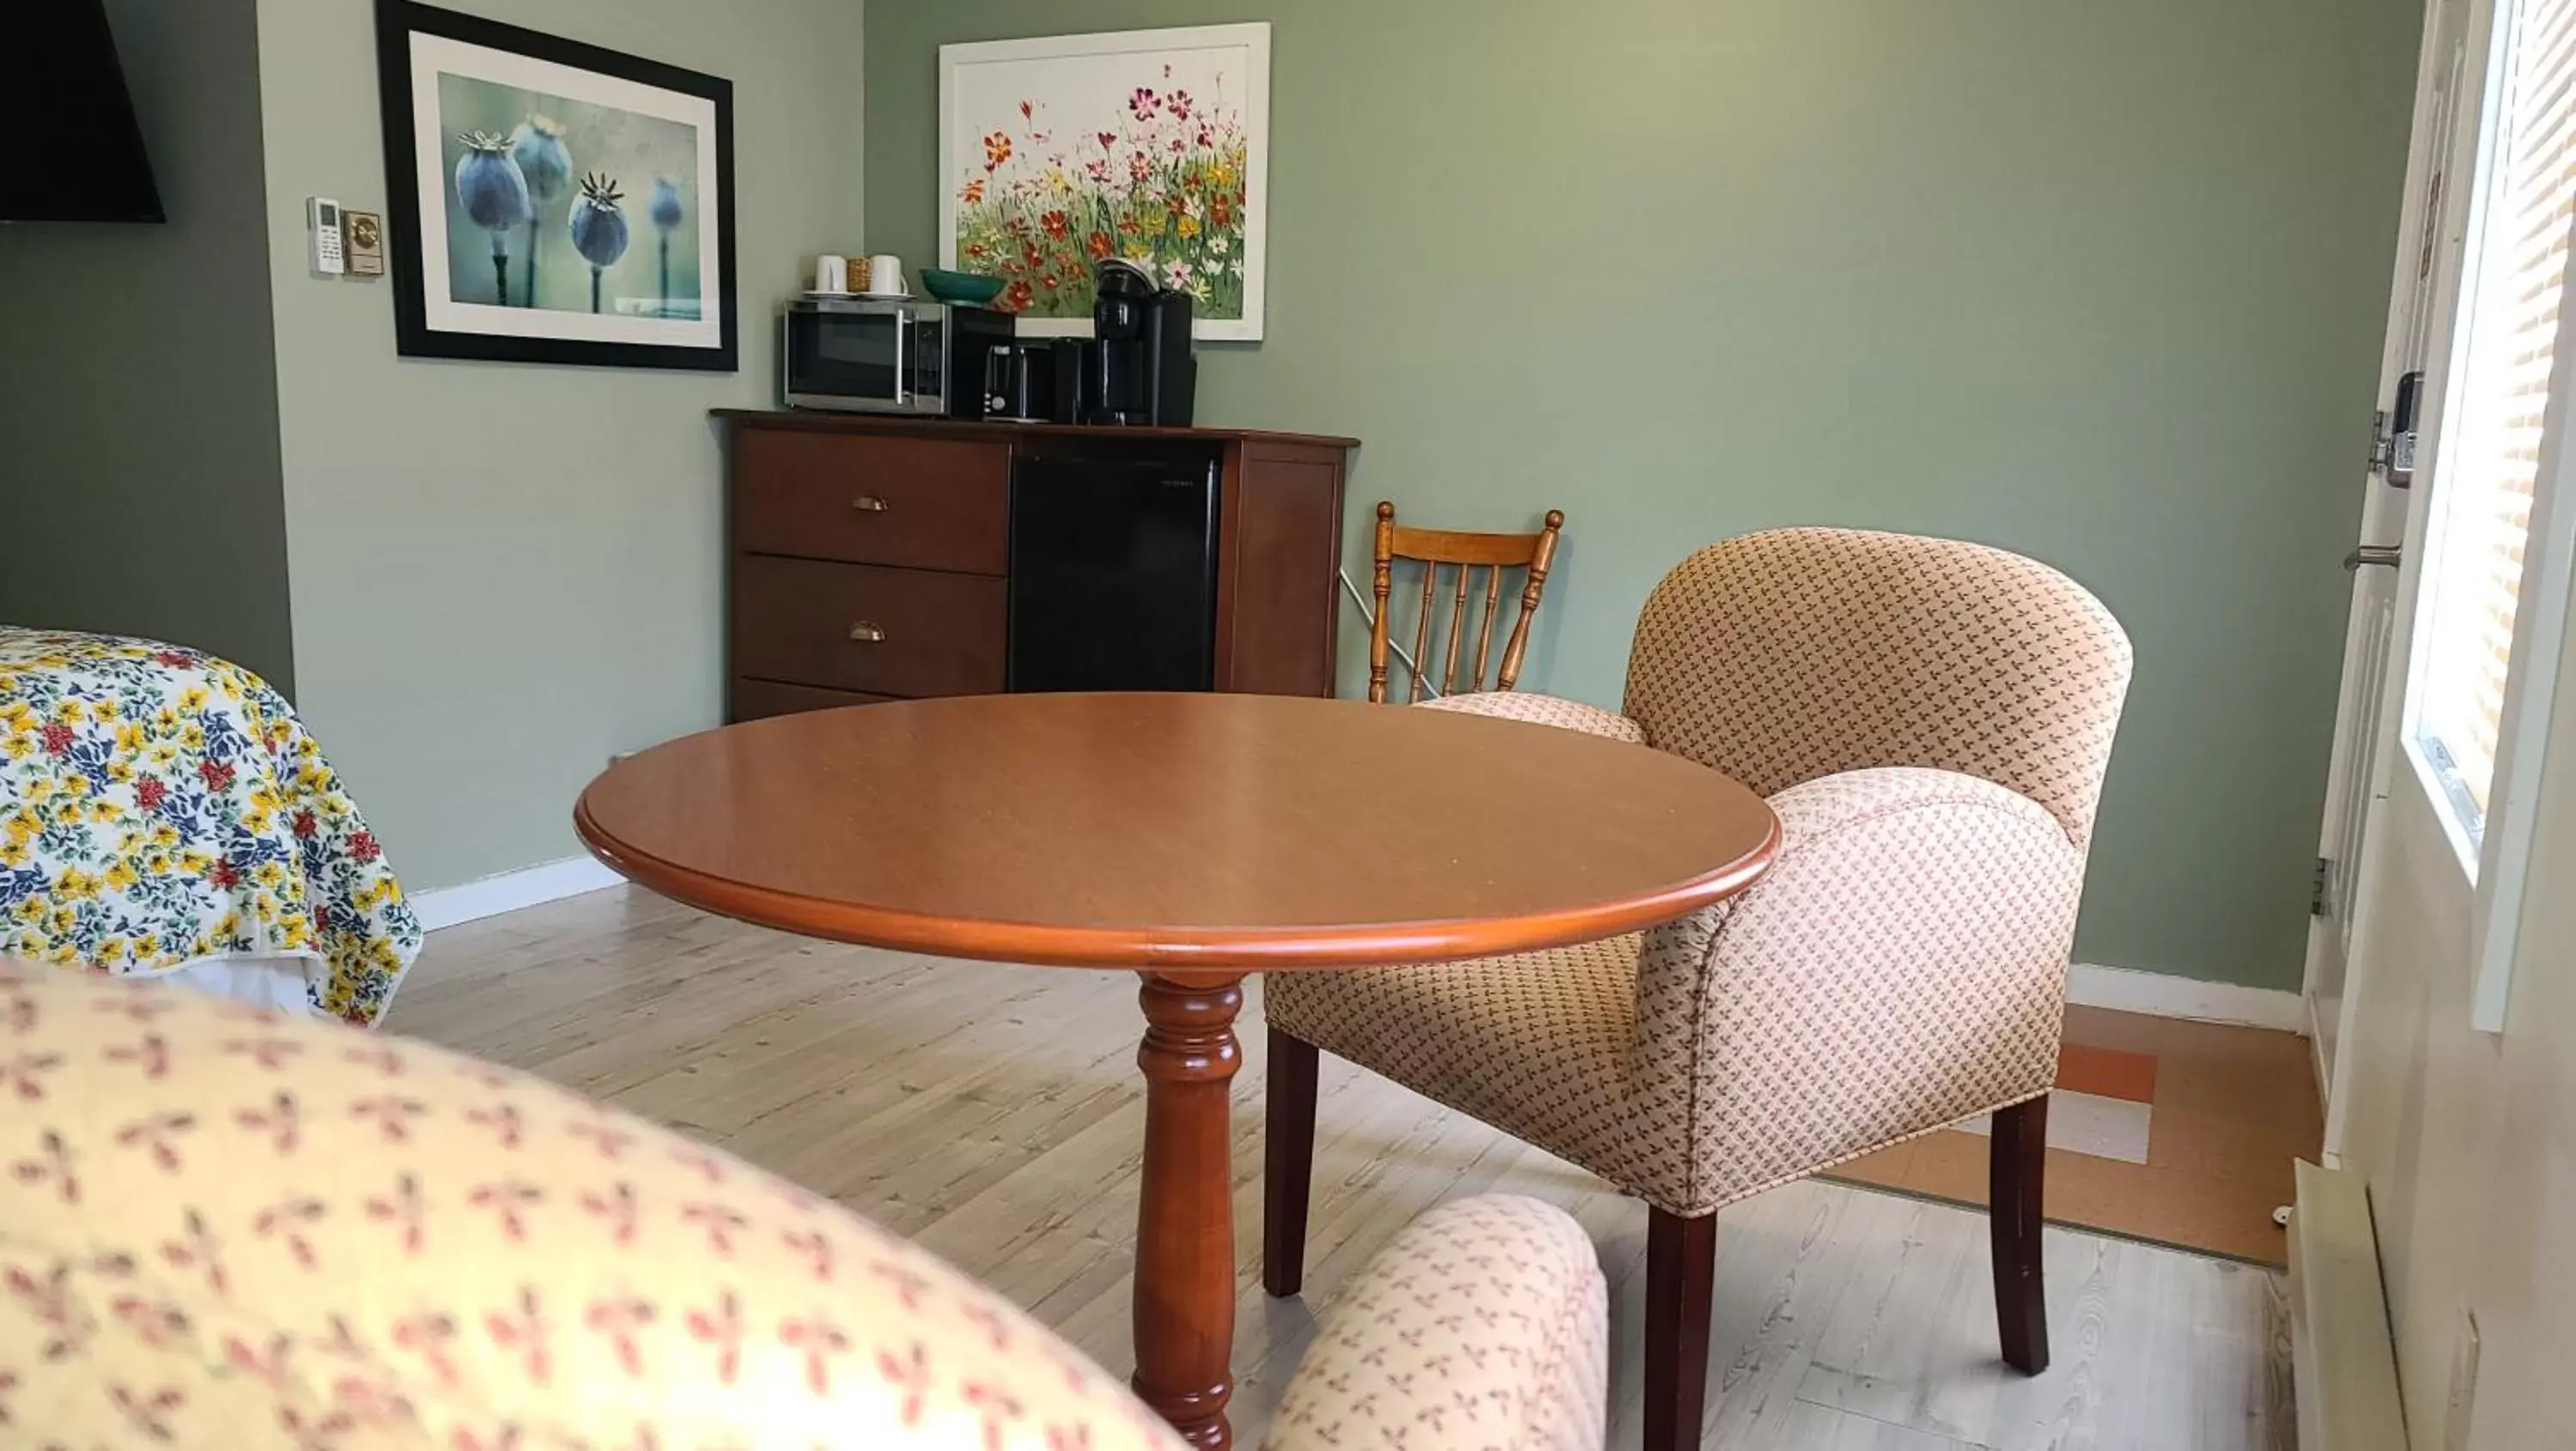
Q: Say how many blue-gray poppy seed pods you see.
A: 4